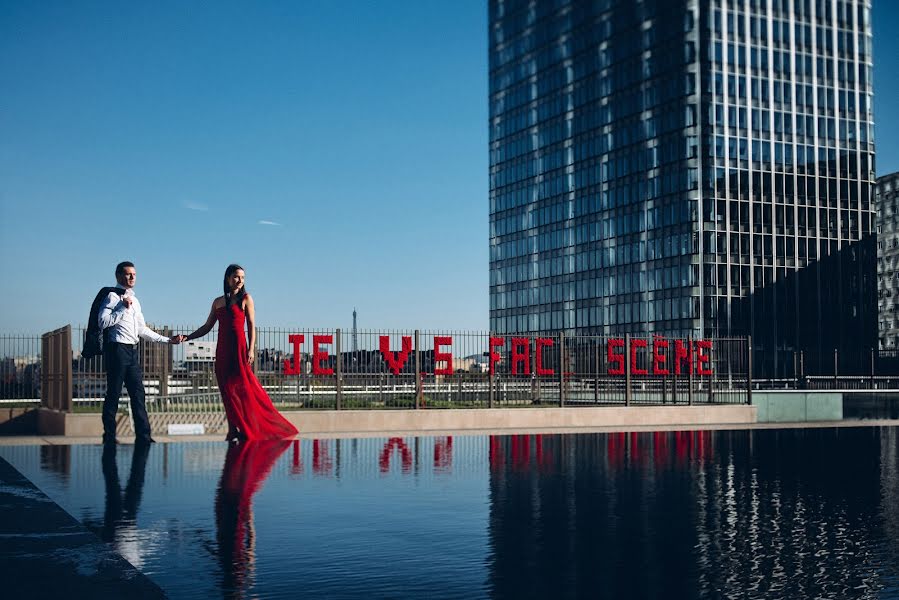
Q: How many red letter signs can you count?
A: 12